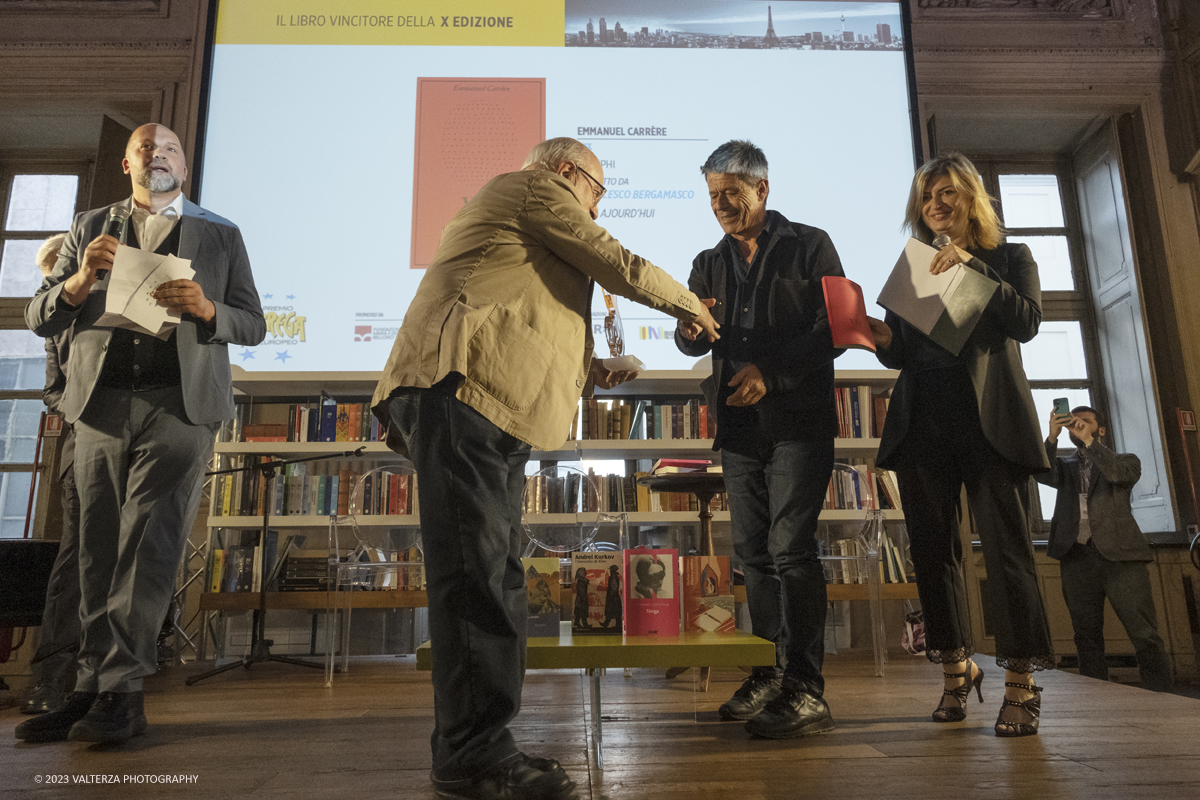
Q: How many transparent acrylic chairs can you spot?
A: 3